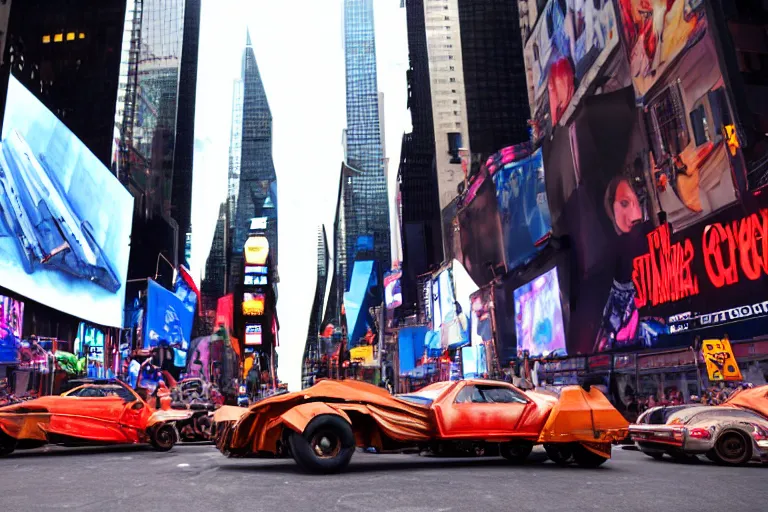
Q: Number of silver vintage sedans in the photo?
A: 1